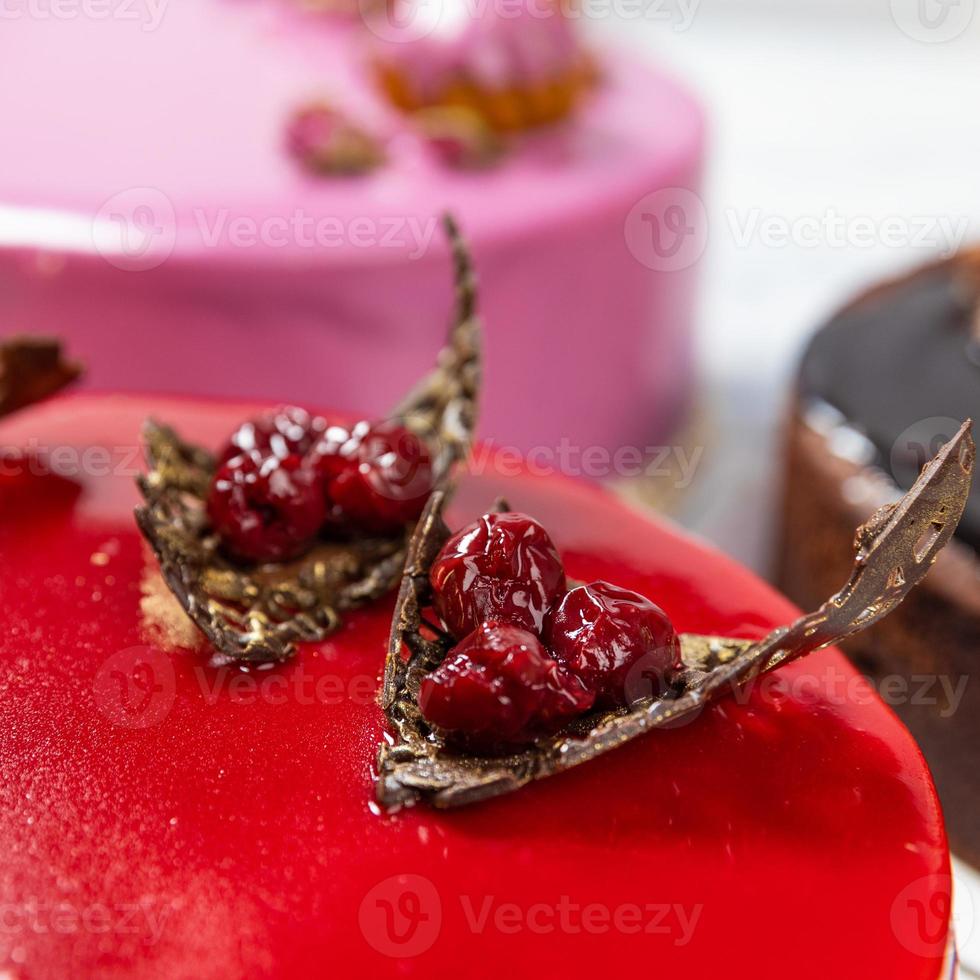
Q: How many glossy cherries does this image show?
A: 6